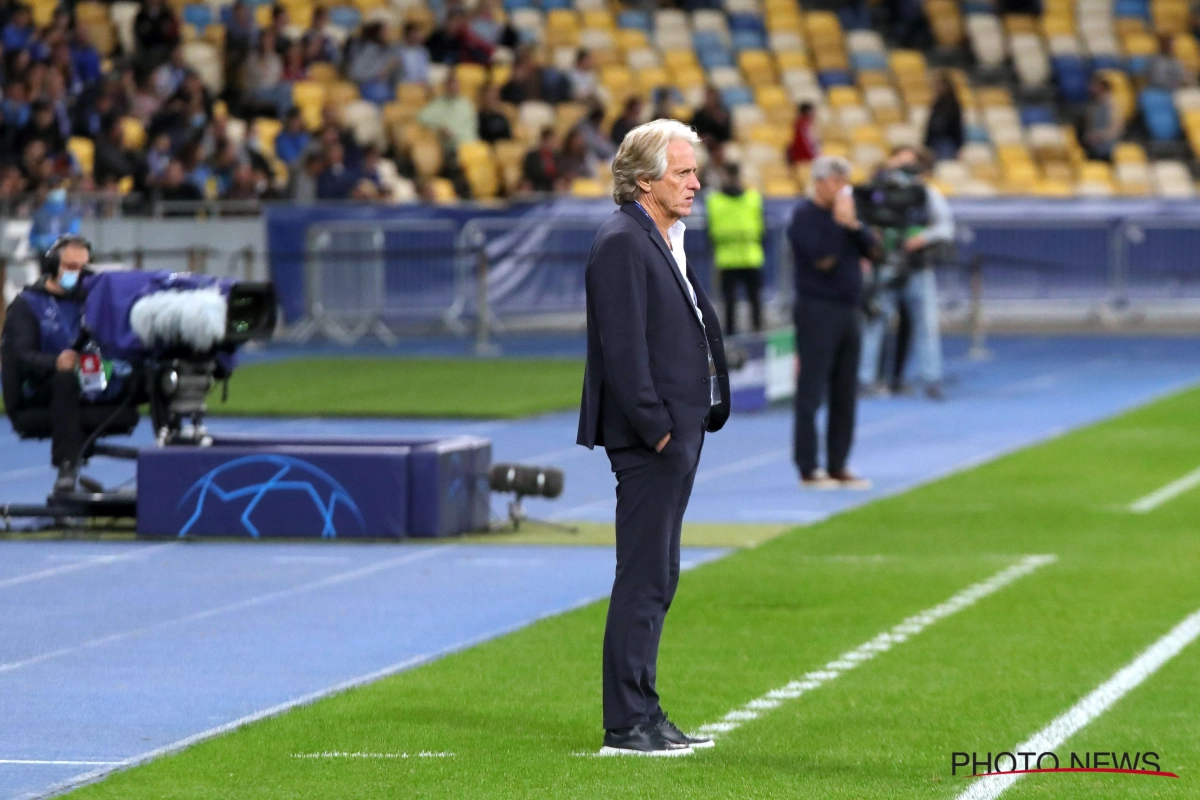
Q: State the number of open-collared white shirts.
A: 1